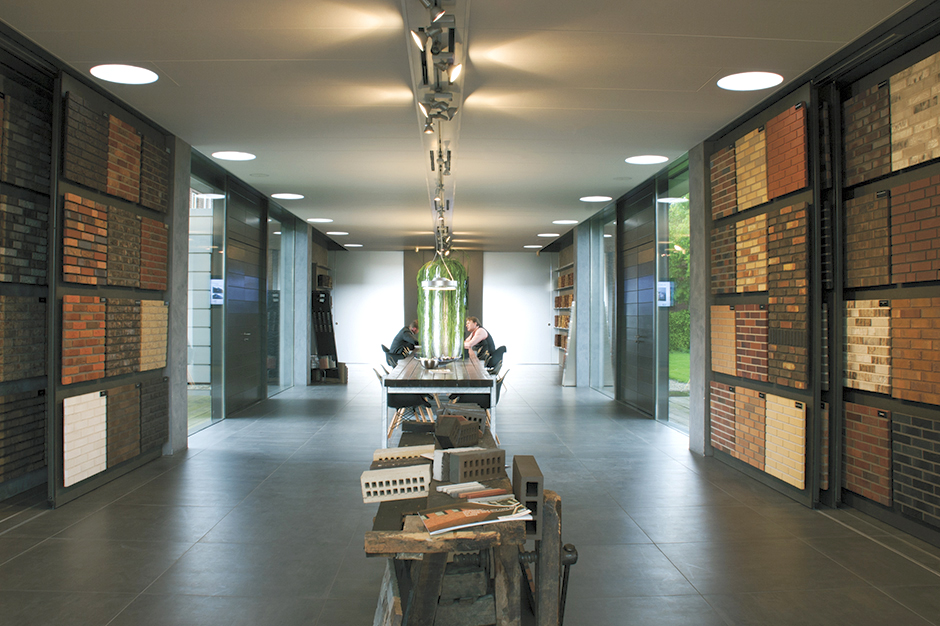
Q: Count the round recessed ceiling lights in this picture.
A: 12